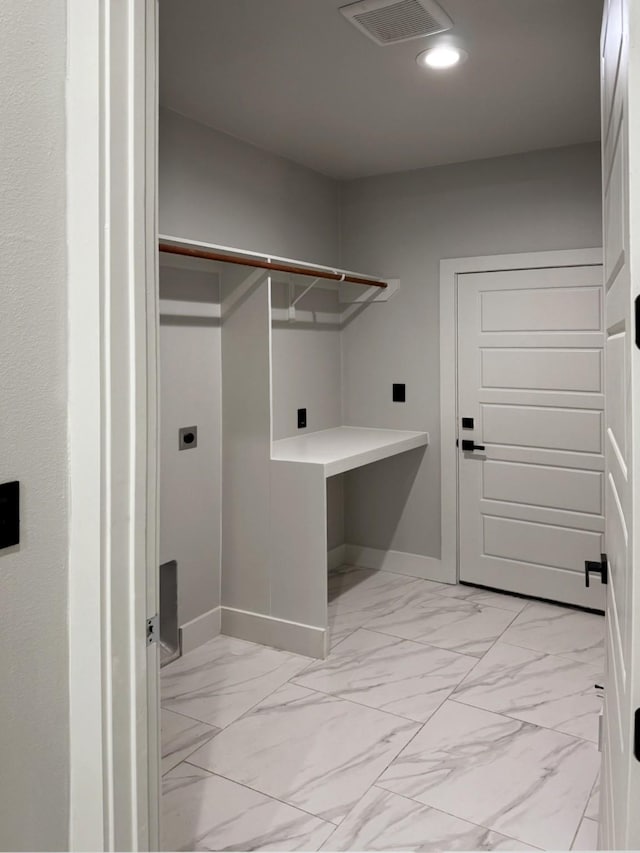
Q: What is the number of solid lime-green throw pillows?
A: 0